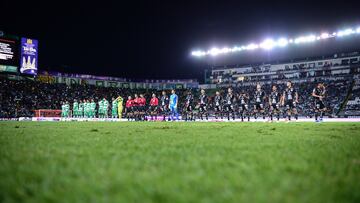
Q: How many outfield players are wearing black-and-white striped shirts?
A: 10